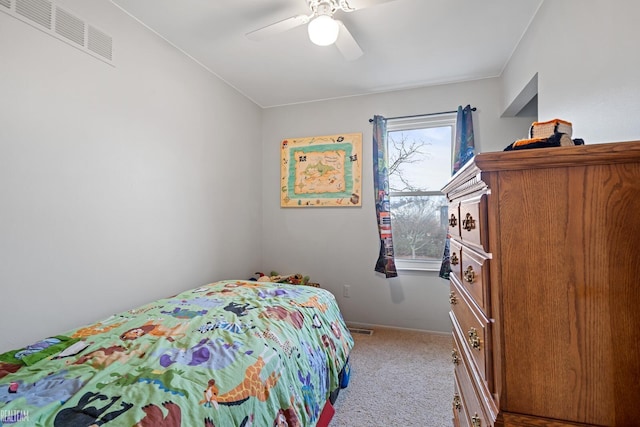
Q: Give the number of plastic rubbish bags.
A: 0